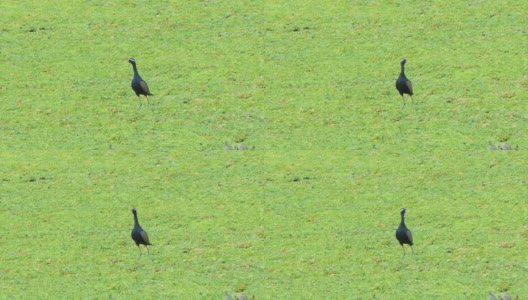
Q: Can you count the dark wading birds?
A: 4